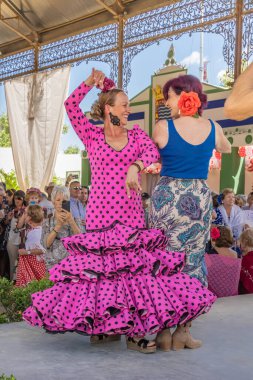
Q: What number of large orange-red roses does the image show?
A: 1